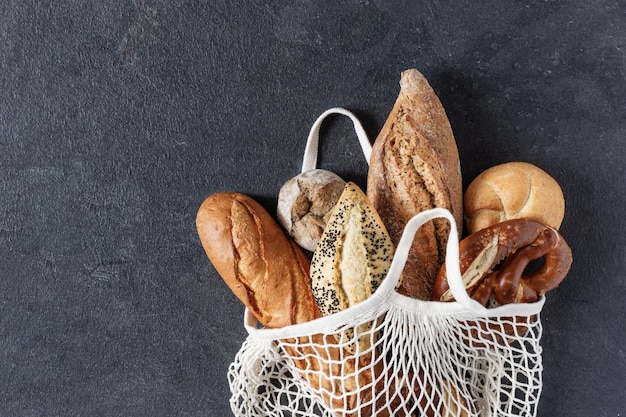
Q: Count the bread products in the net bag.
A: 6